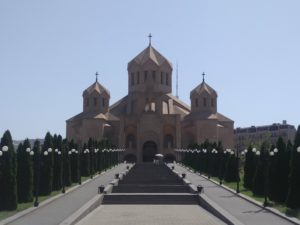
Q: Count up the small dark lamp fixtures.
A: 6